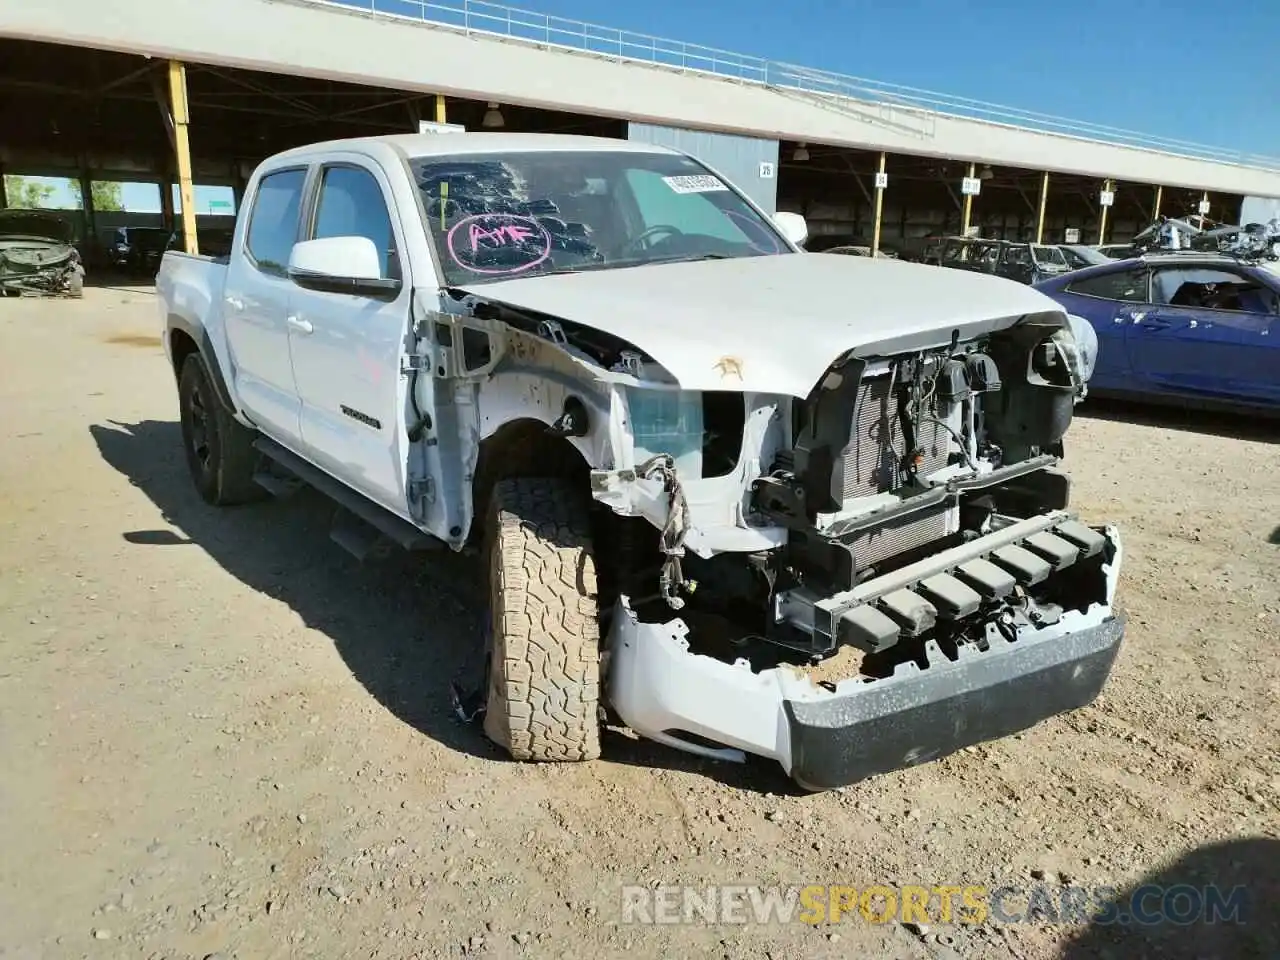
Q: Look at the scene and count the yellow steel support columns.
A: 8